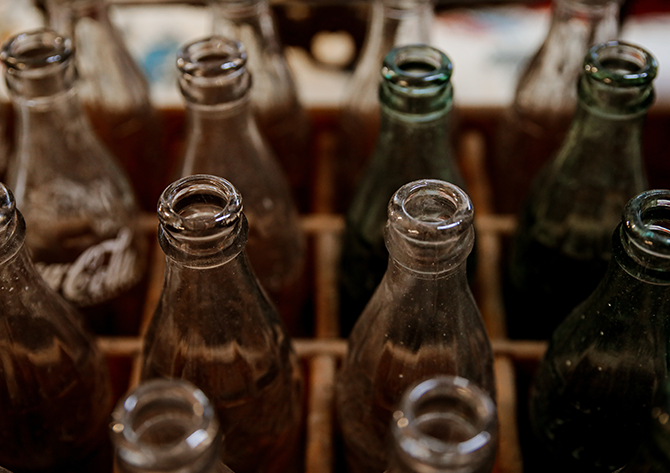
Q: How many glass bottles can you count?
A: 14